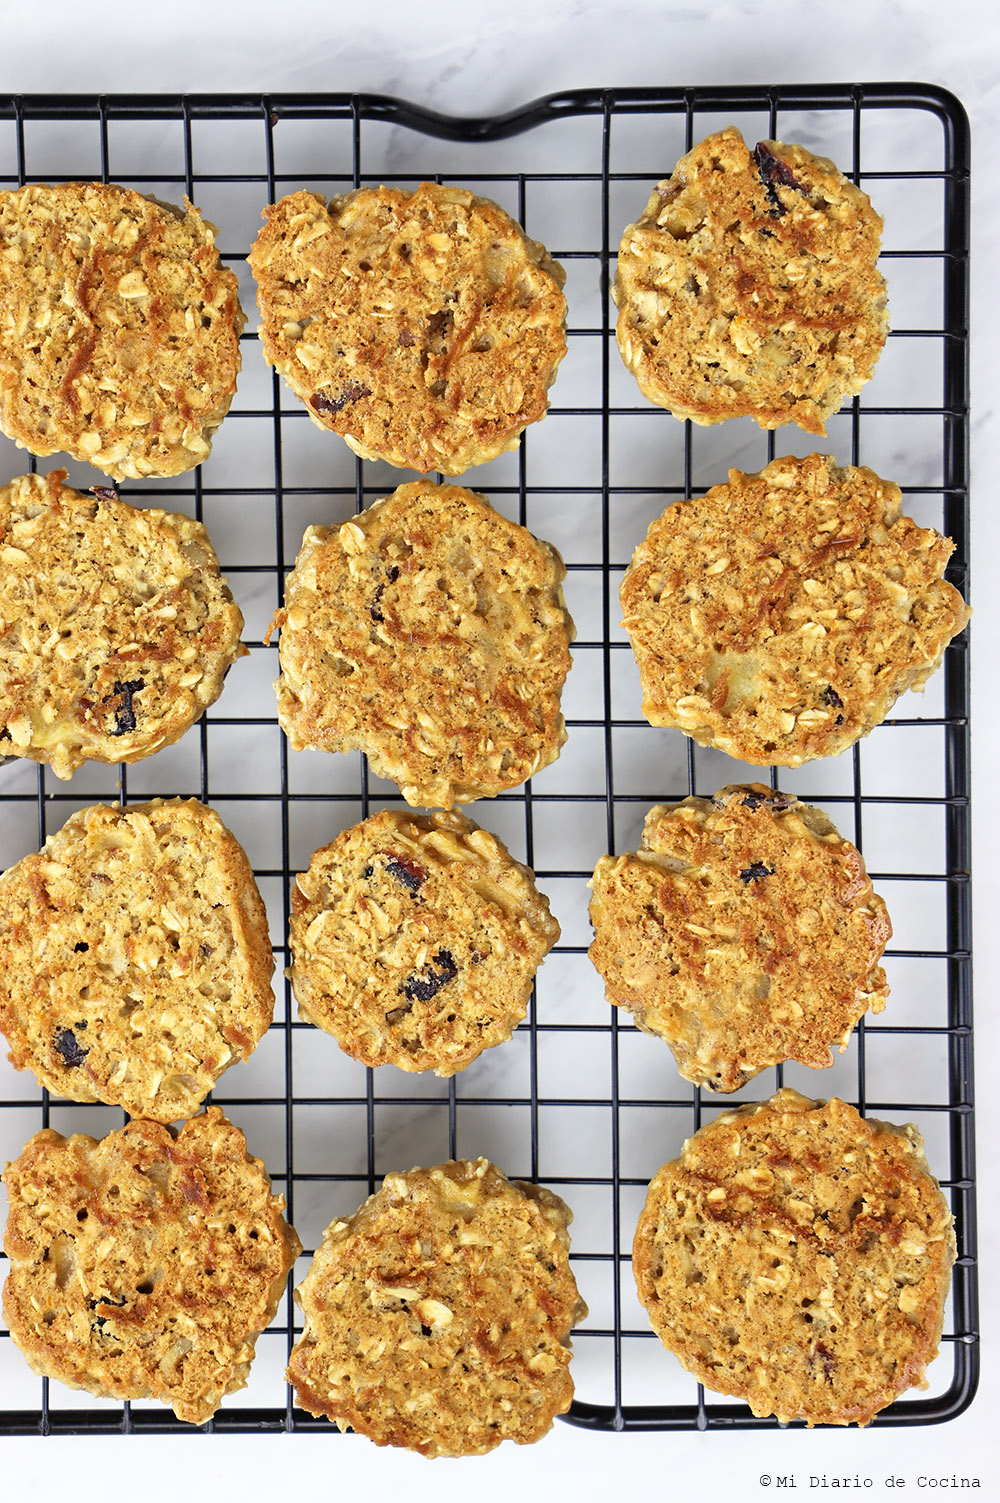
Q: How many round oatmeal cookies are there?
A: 12